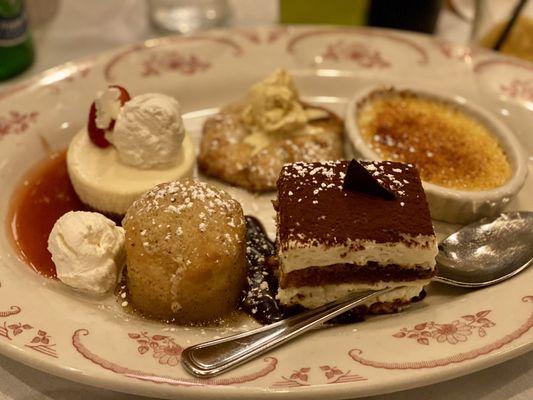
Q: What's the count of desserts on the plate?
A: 5